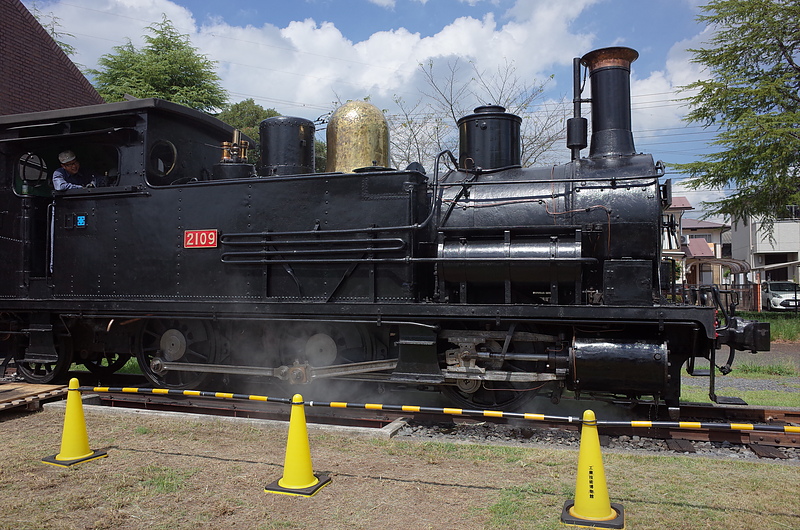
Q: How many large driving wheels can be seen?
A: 3